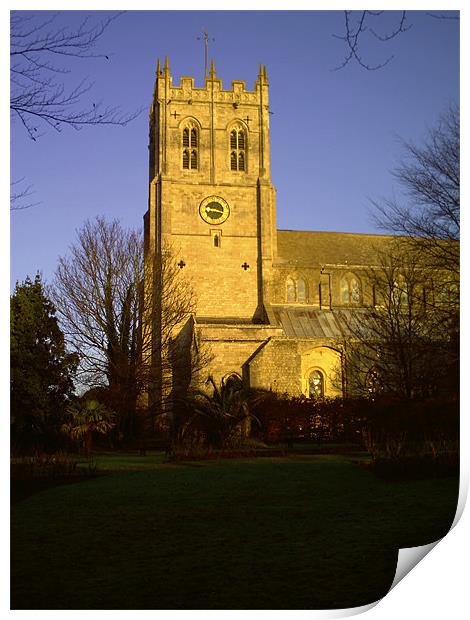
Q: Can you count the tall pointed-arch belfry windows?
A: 2